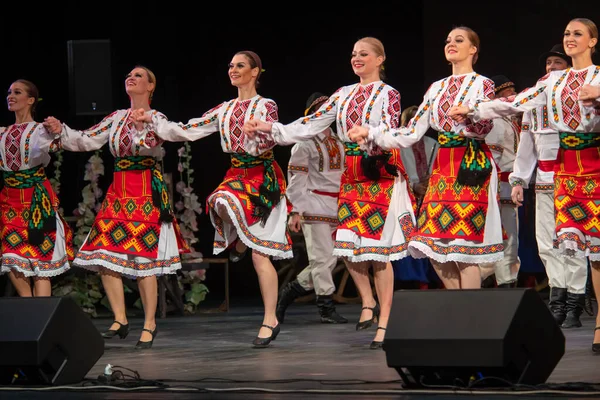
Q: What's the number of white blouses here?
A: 6